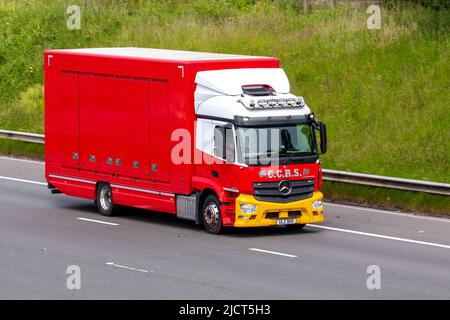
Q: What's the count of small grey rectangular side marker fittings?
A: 6